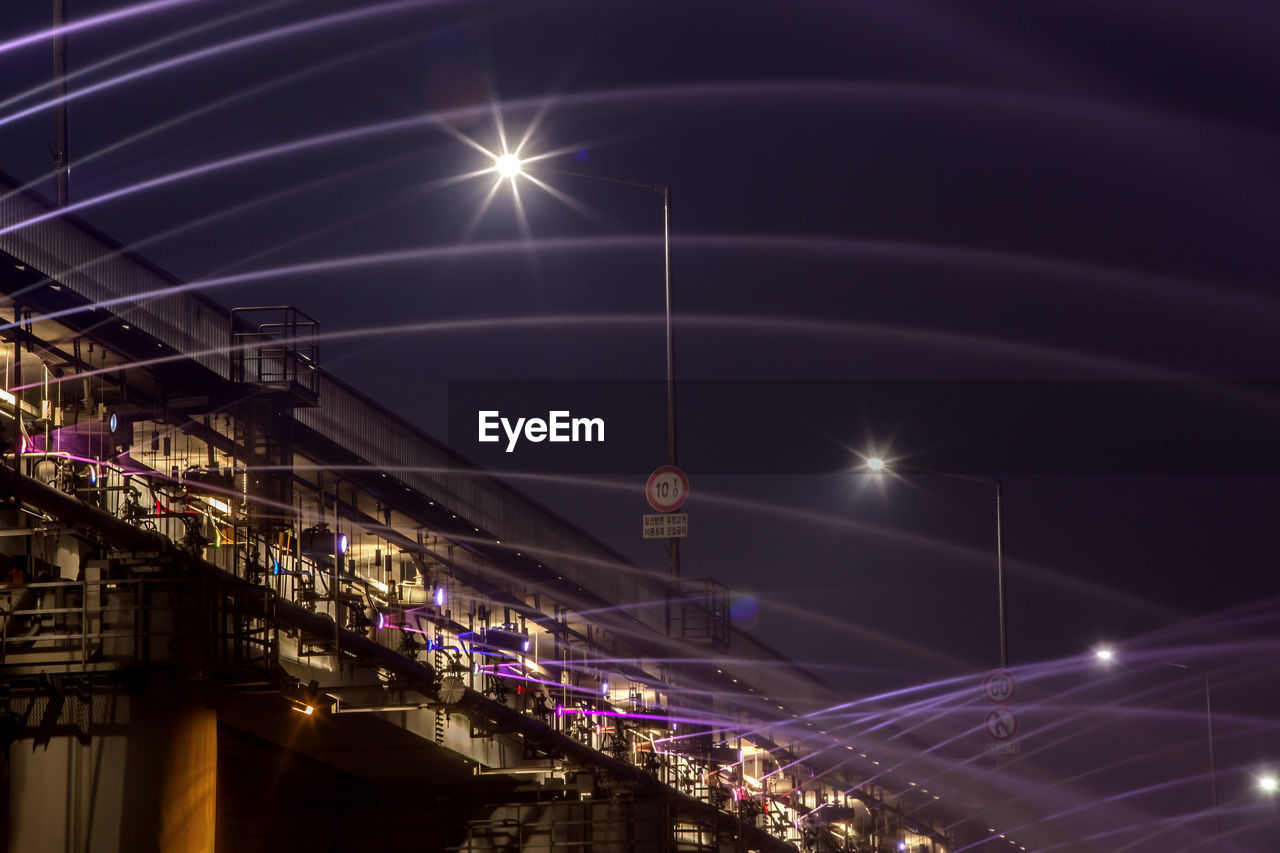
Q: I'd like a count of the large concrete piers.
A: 2